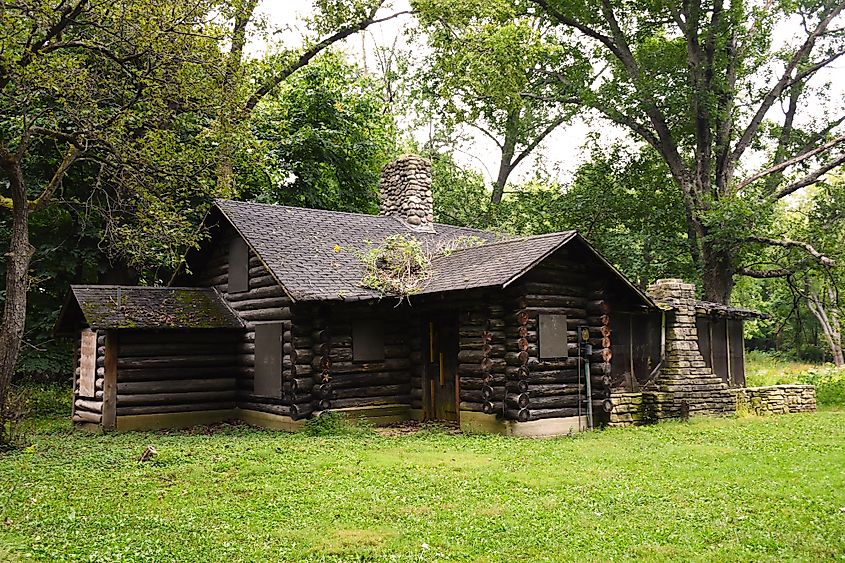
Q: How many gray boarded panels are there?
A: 4